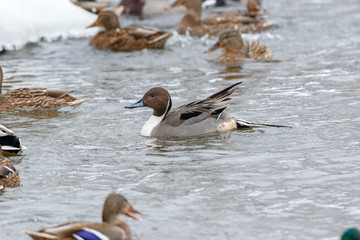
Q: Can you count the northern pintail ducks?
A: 1